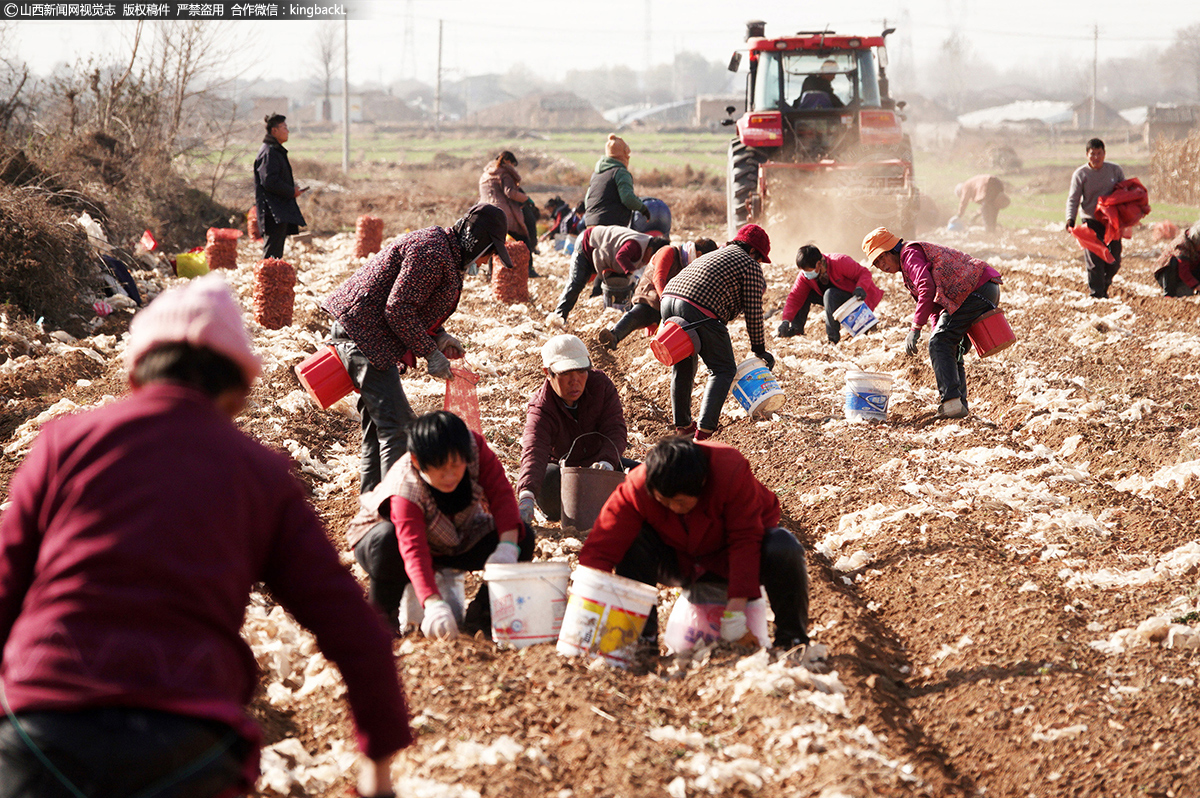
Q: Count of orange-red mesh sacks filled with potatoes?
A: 5